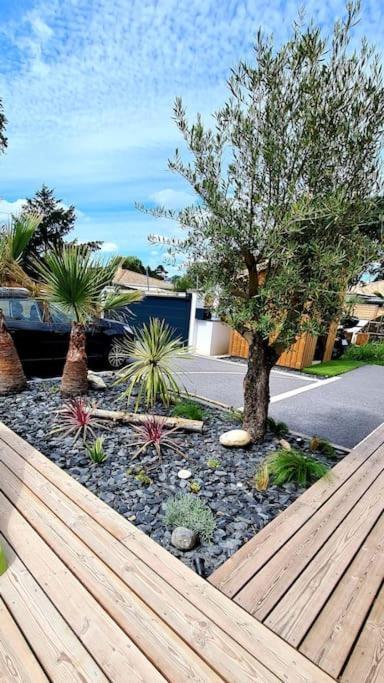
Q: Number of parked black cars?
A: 1